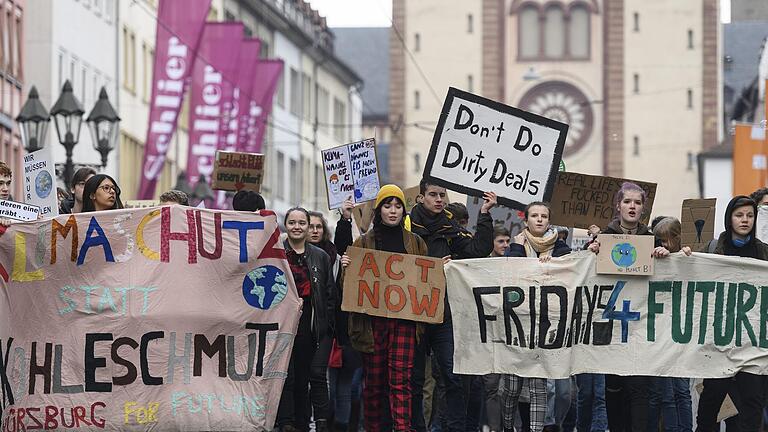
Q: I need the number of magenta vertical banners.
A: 4